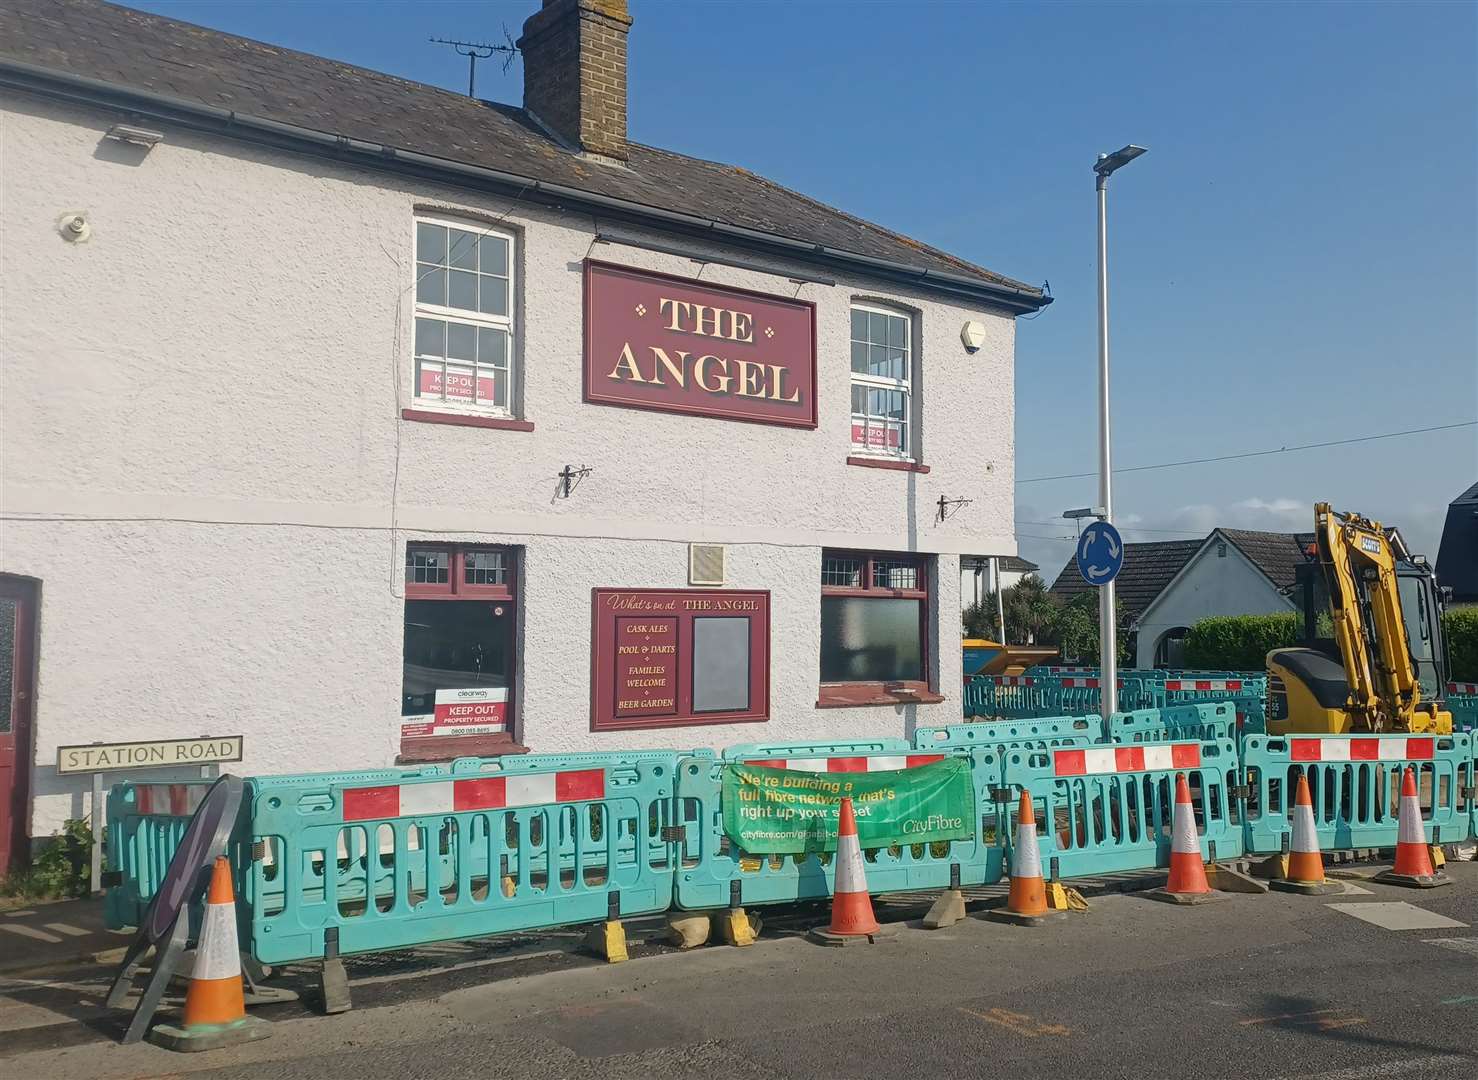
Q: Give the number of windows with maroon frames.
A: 2